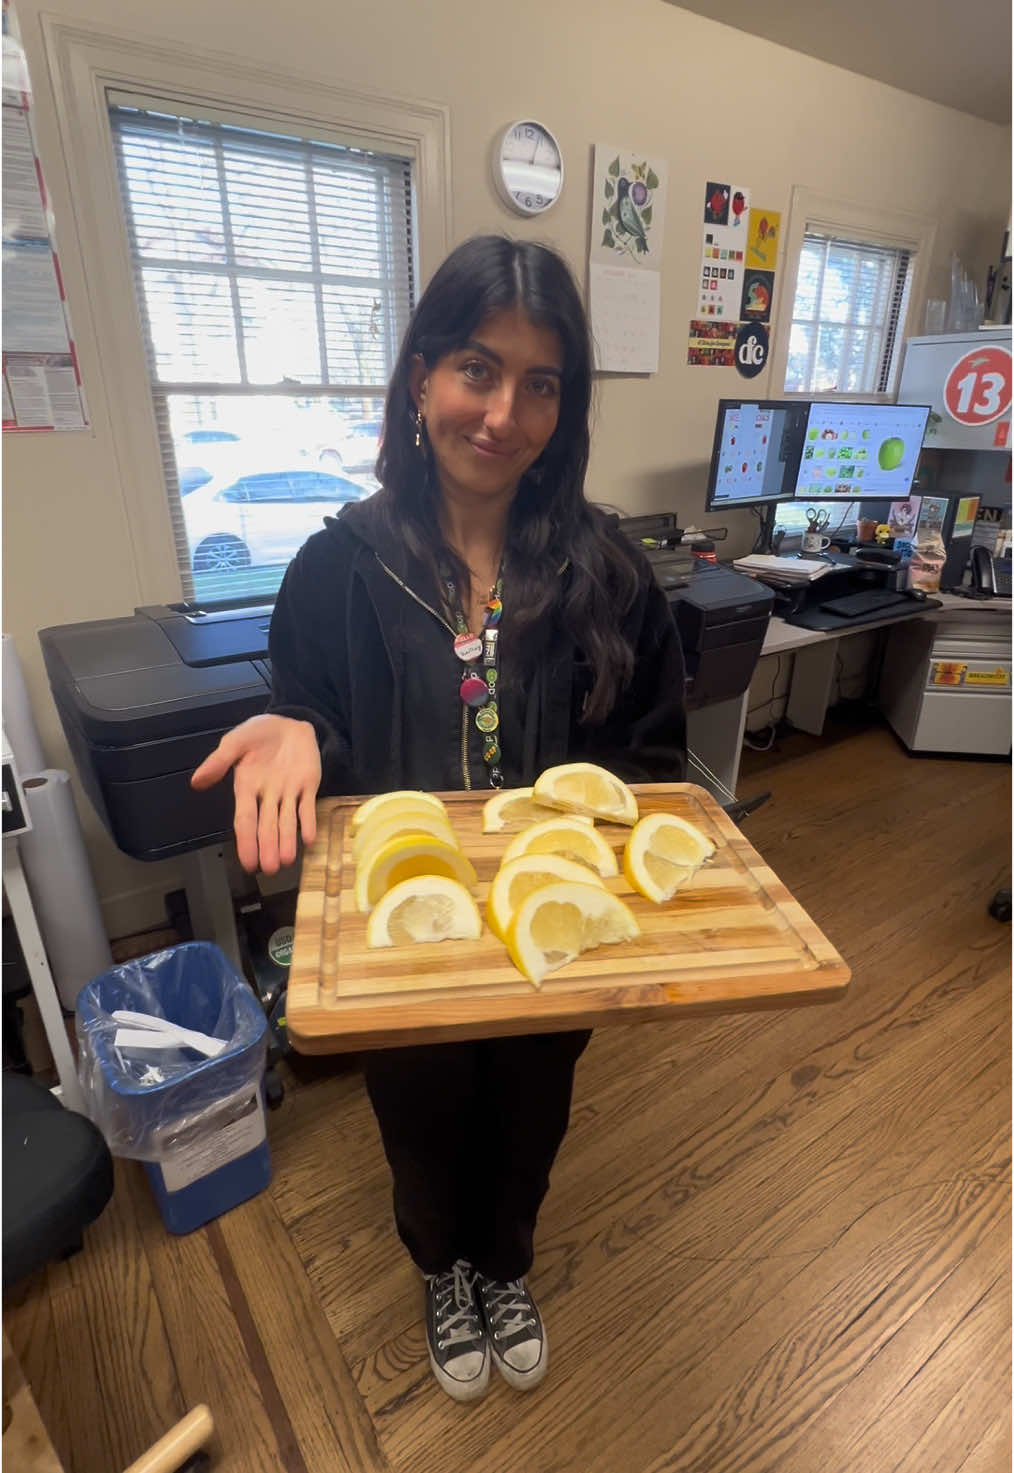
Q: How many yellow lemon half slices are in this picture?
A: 10